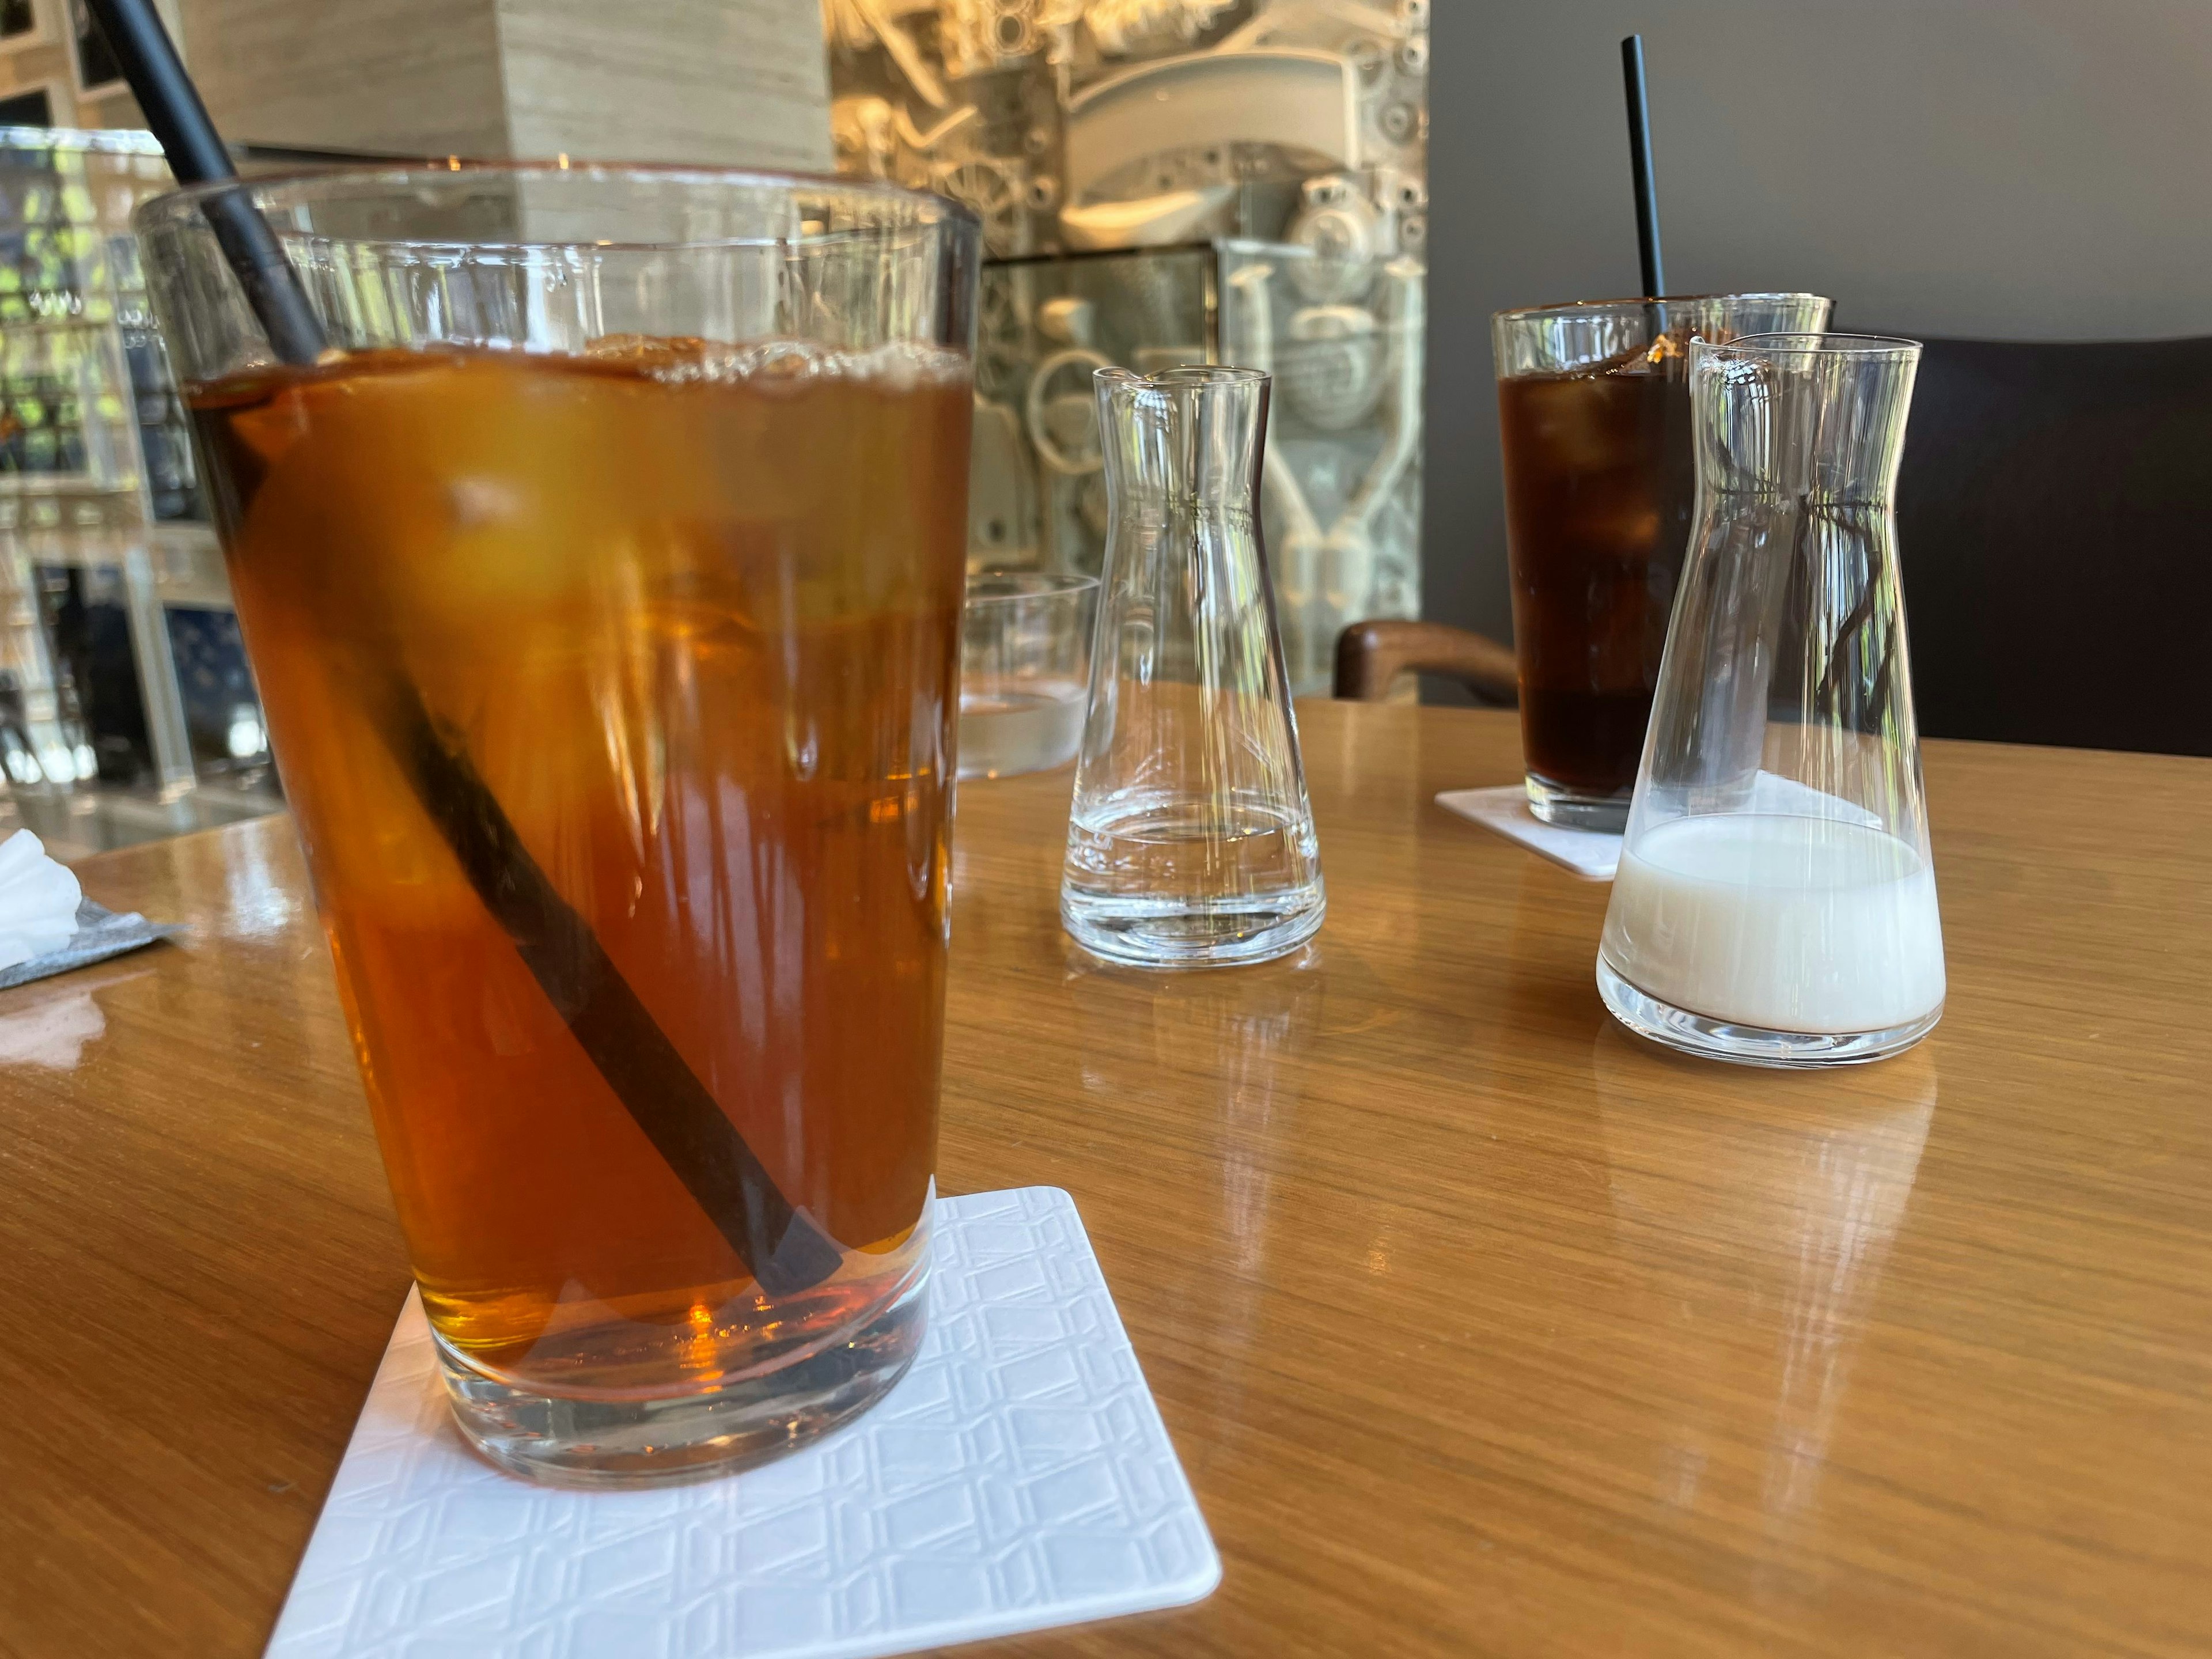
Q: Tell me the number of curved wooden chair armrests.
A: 1